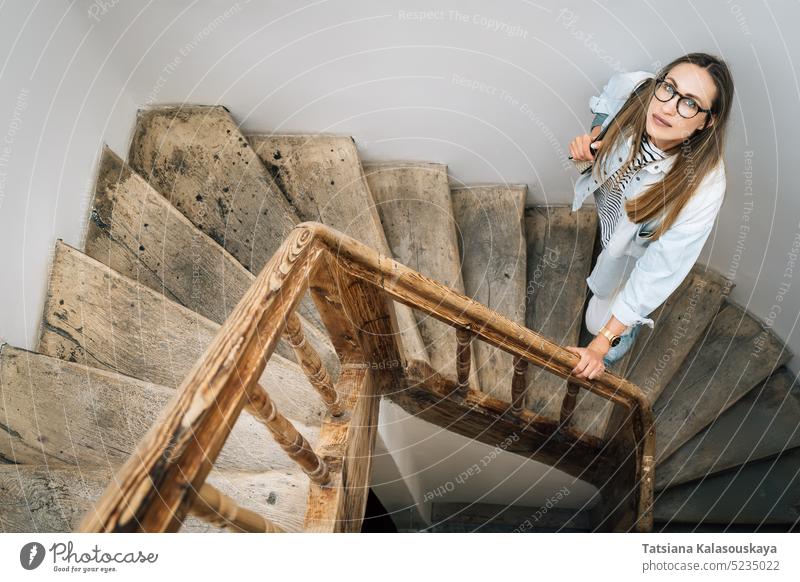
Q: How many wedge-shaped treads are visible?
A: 14